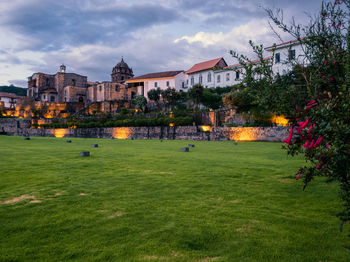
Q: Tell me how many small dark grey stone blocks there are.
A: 7